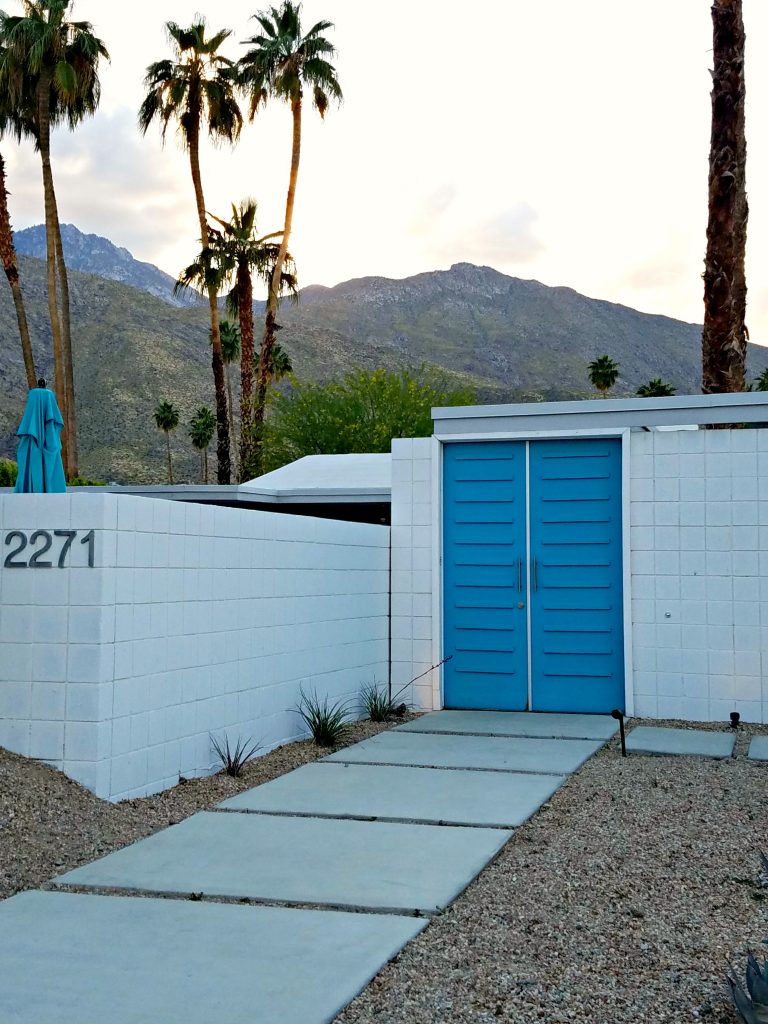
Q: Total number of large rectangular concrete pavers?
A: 5